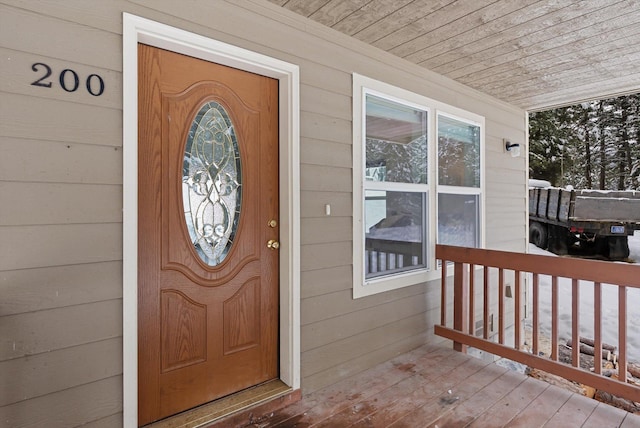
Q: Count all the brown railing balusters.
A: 10